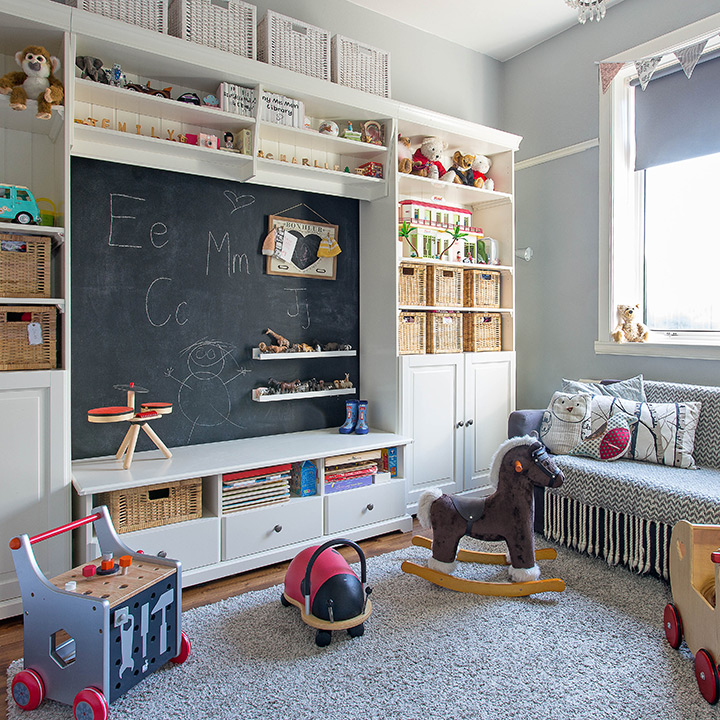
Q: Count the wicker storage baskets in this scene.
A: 13